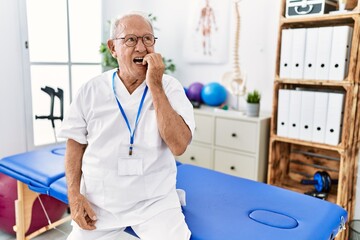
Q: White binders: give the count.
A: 10